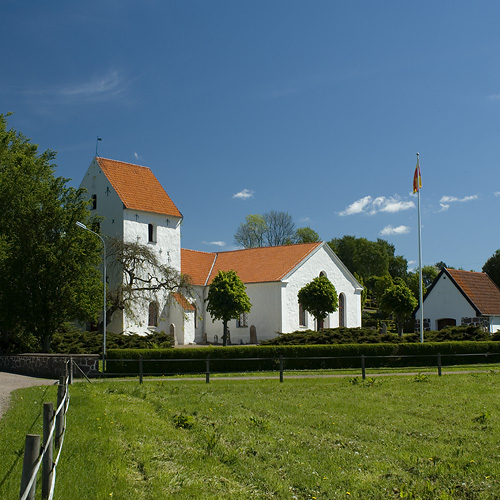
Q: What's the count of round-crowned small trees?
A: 3